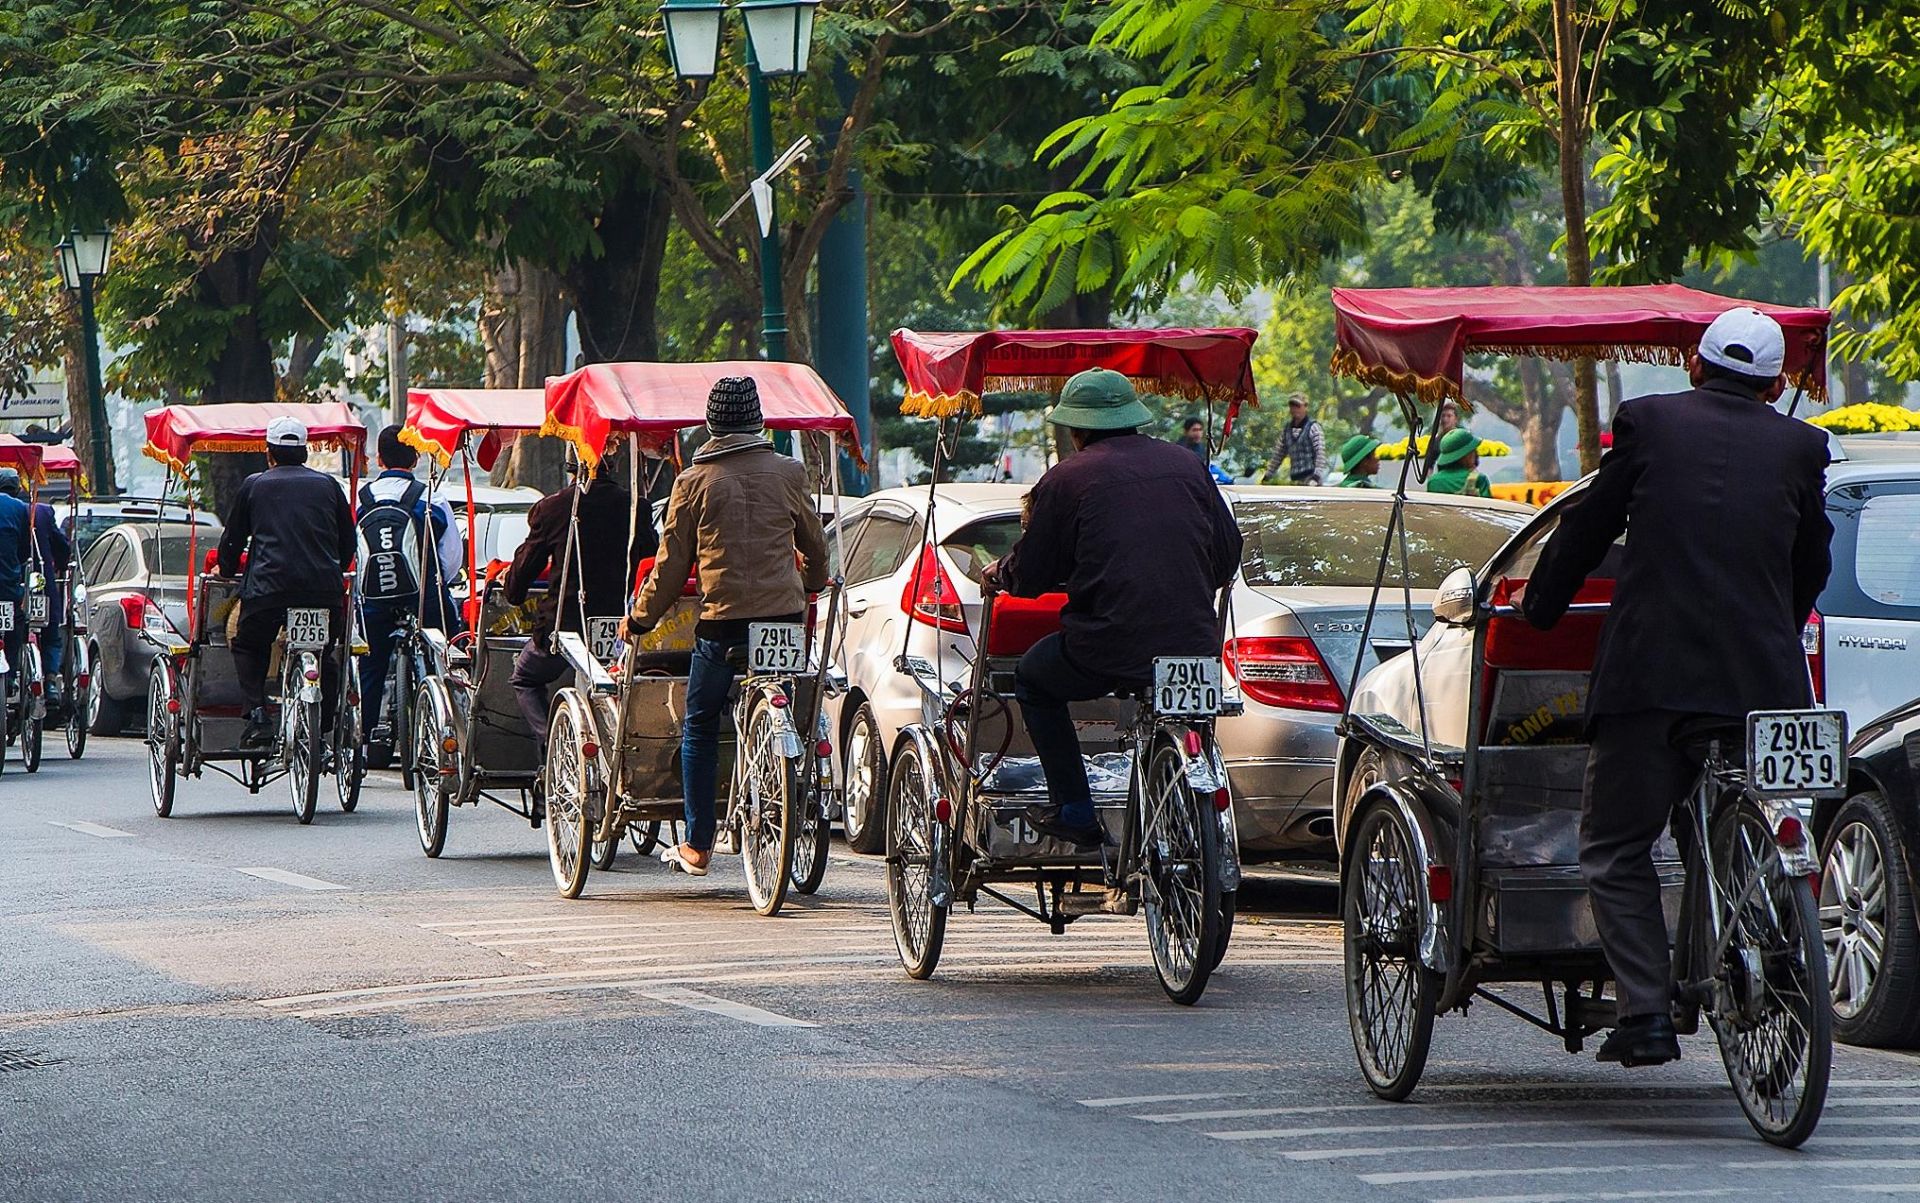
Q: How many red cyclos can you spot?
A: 7